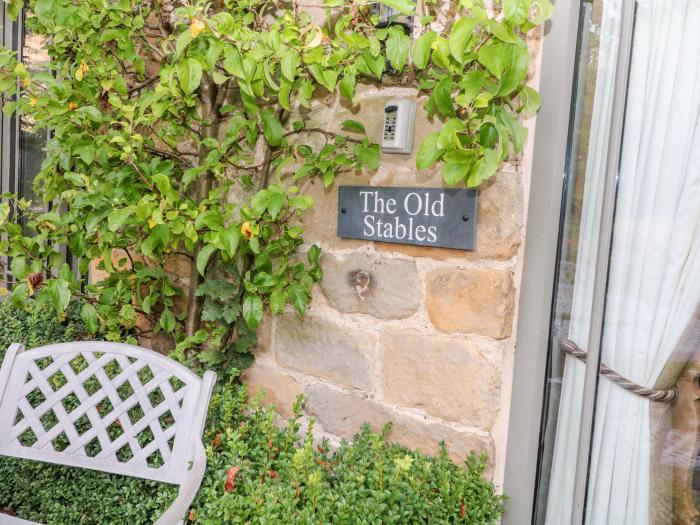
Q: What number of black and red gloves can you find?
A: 0